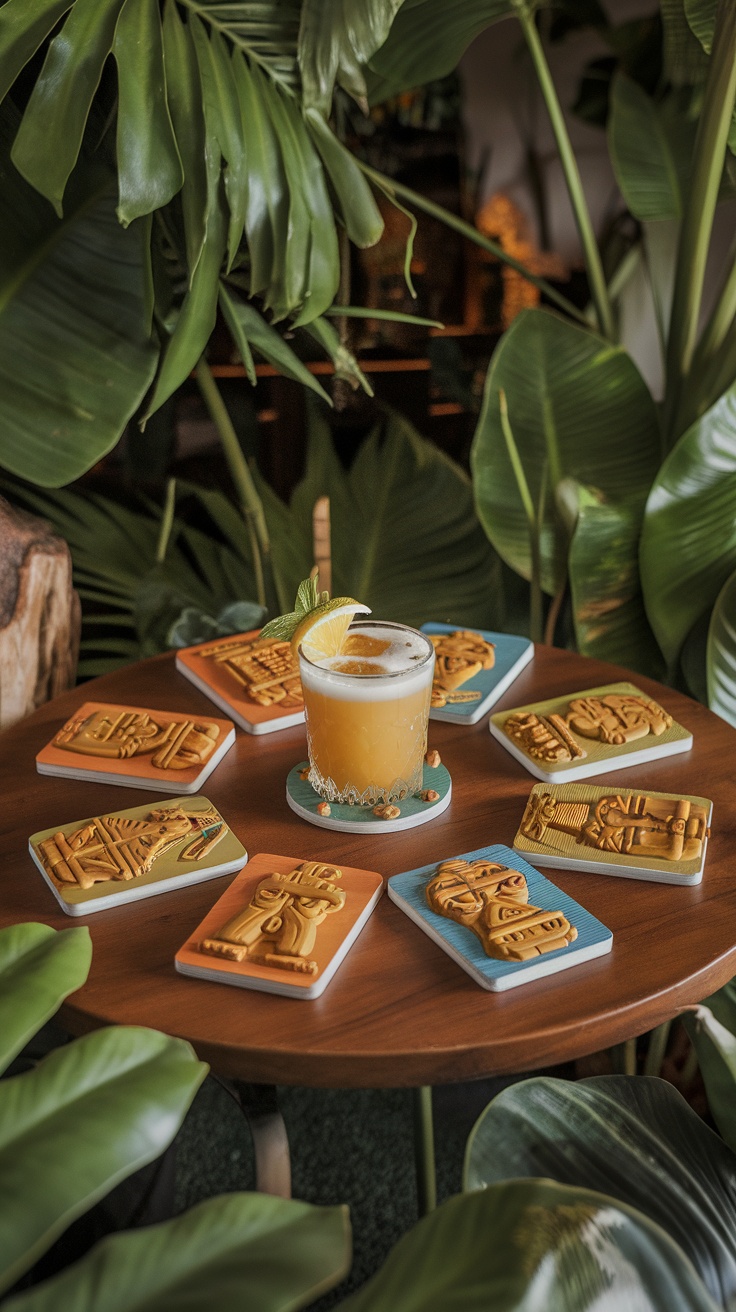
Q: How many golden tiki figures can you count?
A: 8